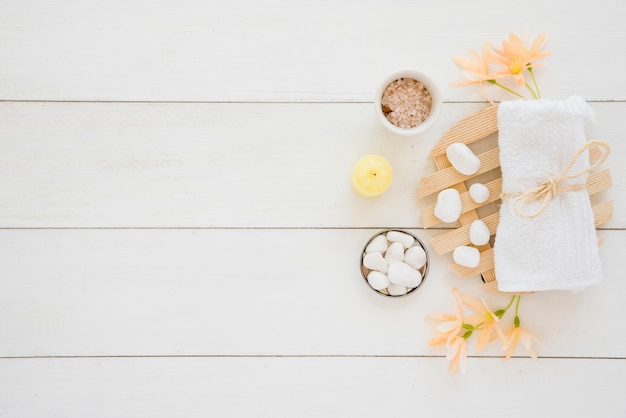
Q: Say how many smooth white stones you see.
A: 13